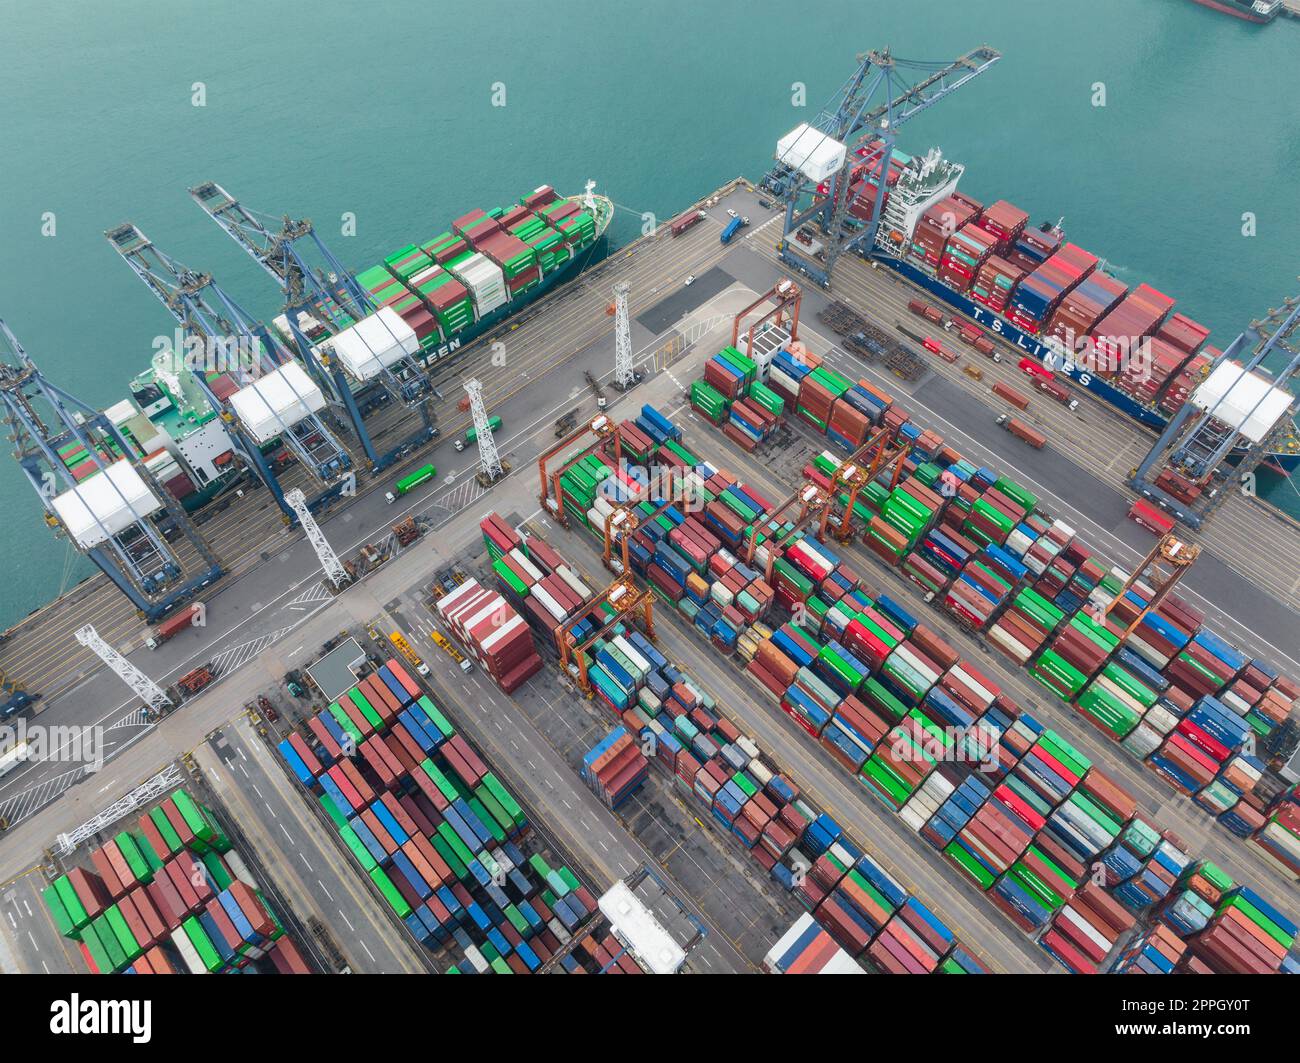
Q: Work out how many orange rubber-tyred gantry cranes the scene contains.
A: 7